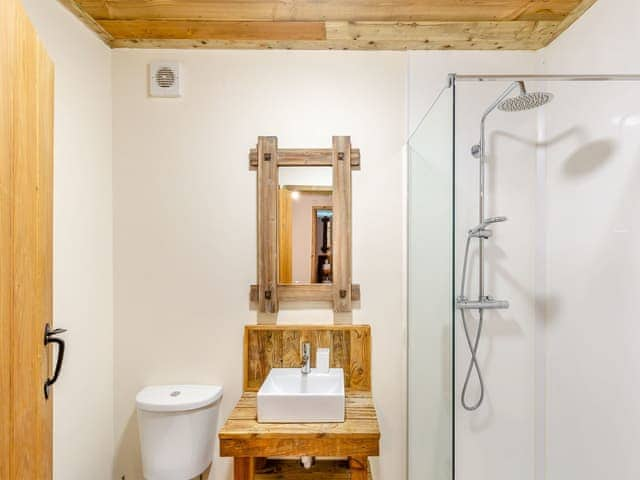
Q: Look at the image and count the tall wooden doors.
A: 1